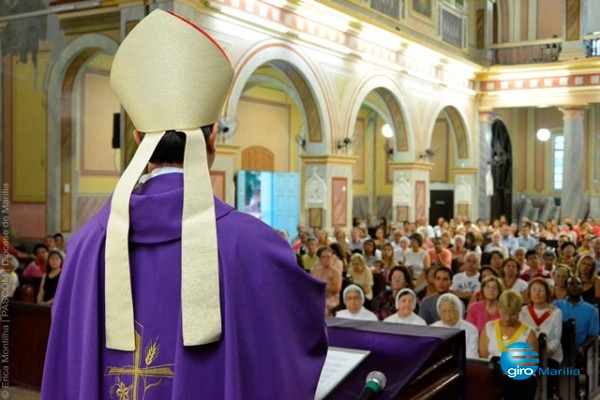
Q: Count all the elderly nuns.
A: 3